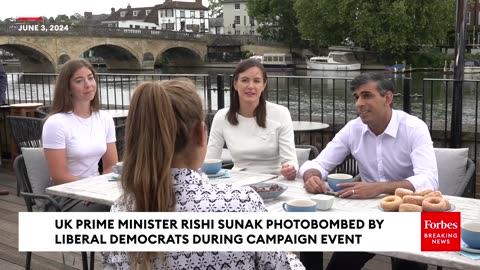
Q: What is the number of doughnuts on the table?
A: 8